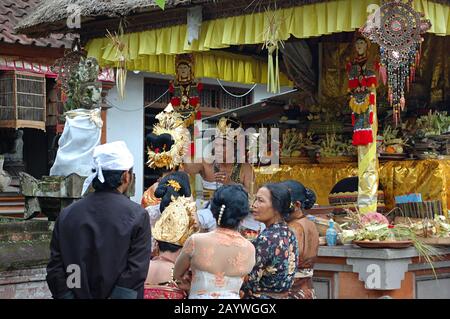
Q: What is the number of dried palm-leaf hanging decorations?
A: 2